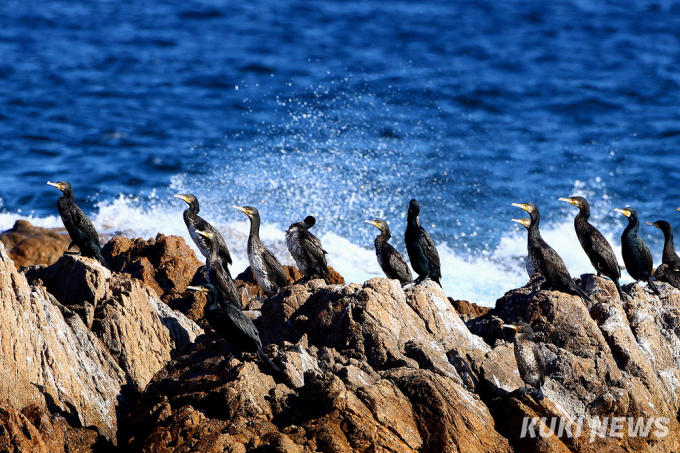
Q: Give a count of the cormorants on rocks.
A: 14